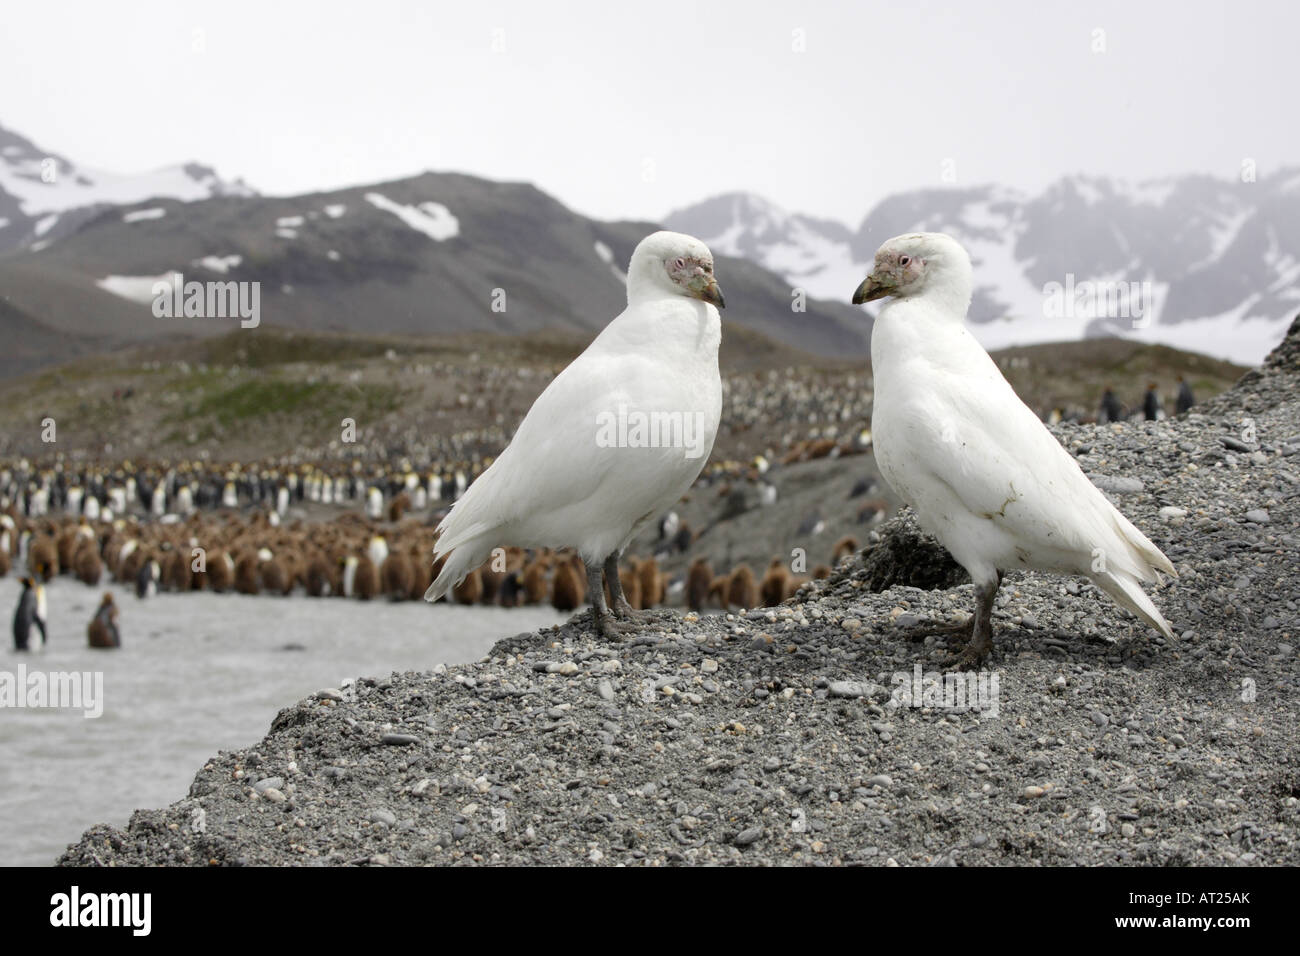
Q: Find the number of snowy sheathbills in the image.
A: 2